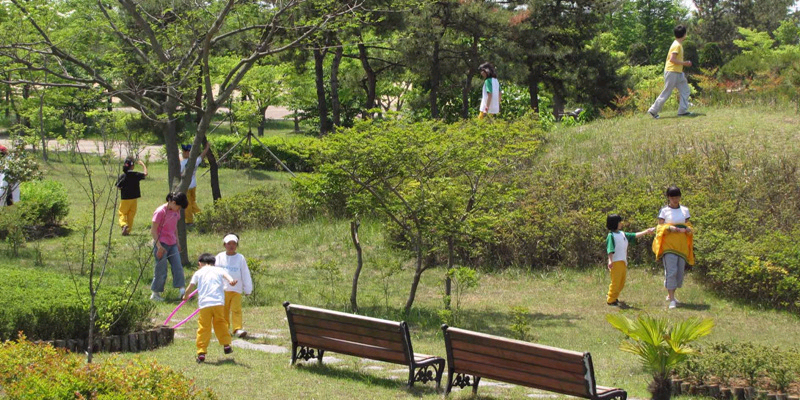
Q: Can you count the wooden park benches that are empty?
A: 2